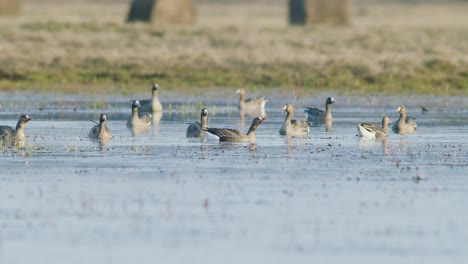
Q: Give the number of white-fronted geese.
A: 11